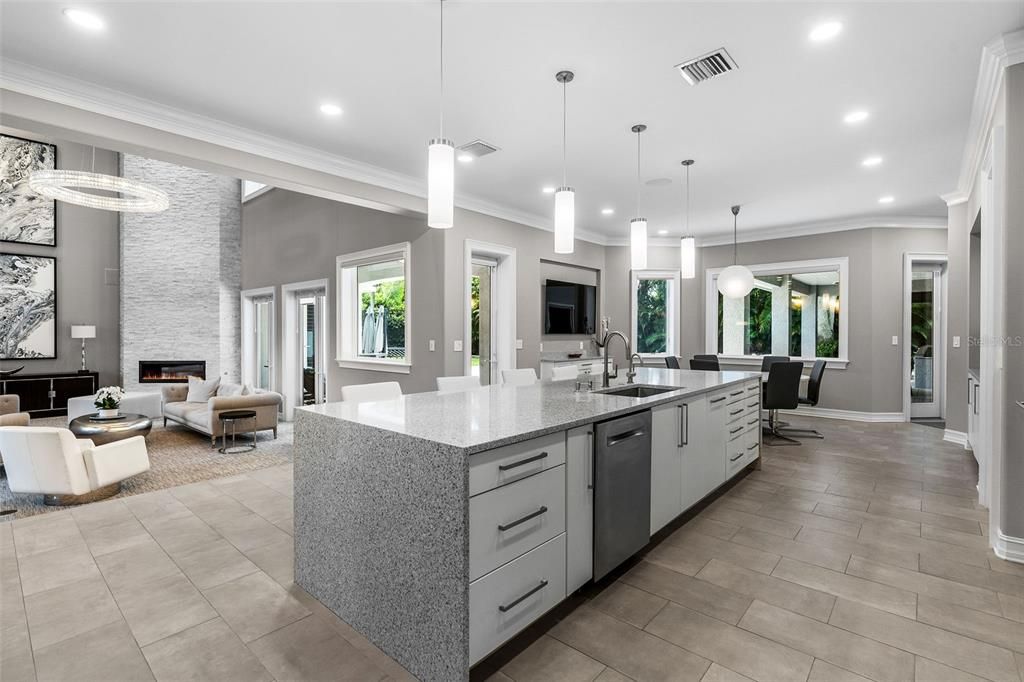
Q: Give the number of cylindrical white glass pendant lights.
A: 4